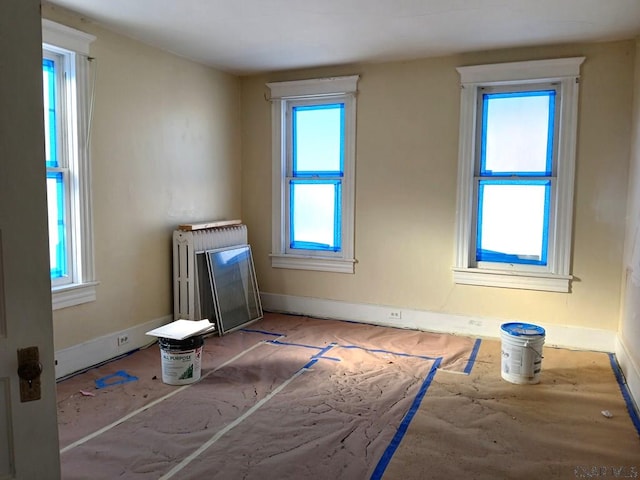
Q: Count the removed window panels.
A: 3